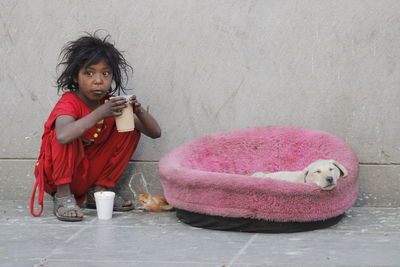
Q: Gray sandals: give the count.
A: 2